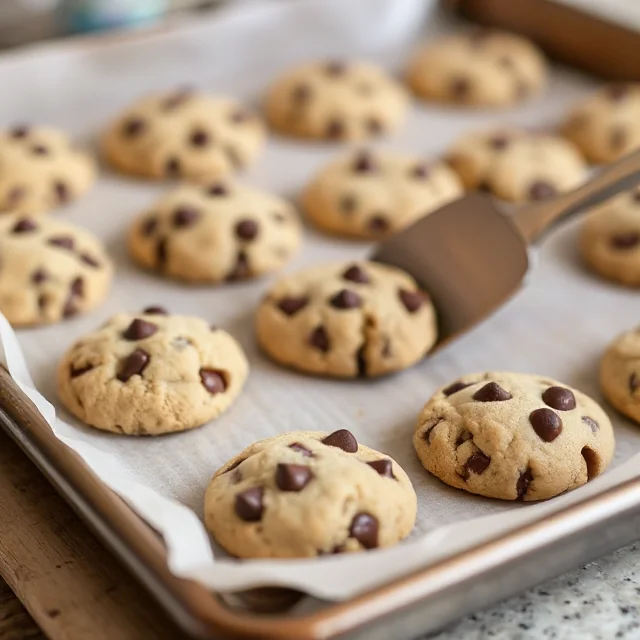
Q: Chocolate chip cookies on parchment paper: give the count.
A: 15